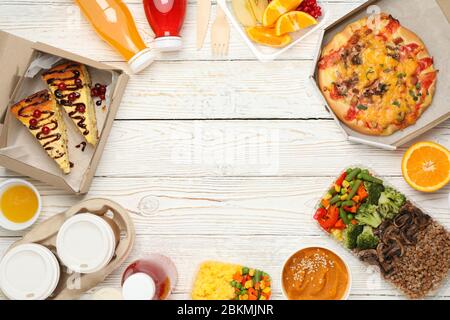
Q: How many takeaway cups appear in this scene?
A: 2